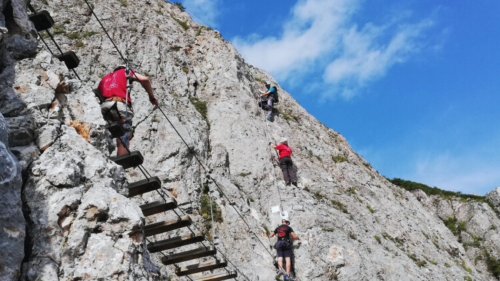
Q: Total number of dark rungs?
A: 11